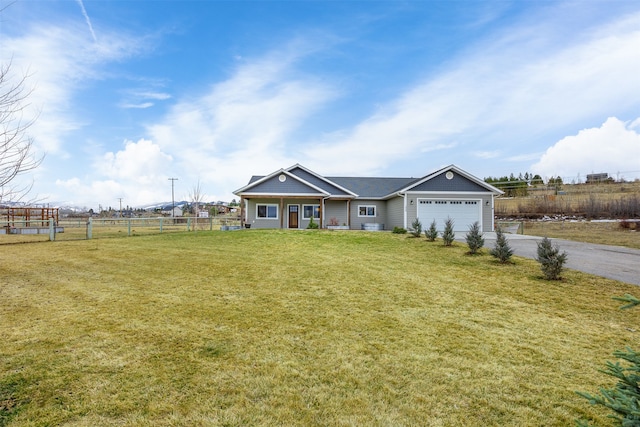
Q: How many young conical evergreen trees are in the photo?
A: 6